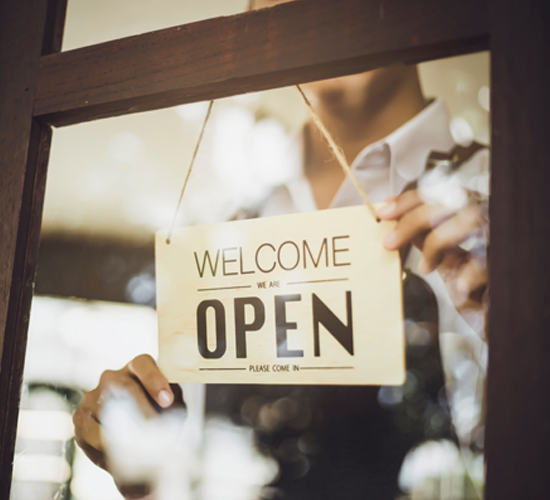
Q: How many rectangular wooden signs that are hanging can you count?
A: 1